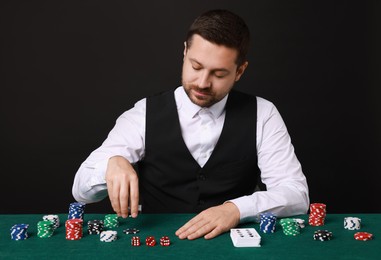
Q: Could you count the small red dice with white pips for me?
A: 3